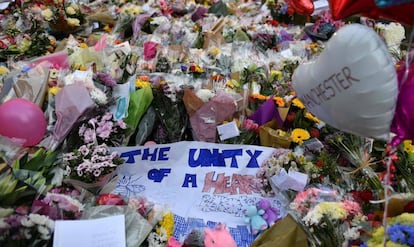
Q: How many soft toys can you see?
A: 3